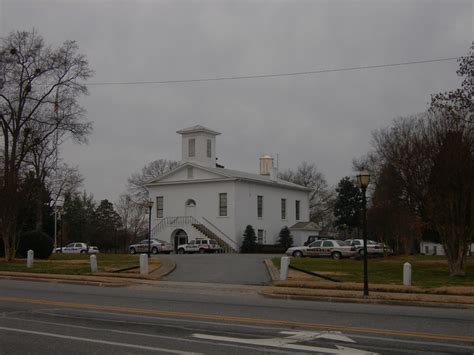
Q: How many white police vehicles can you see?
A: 5